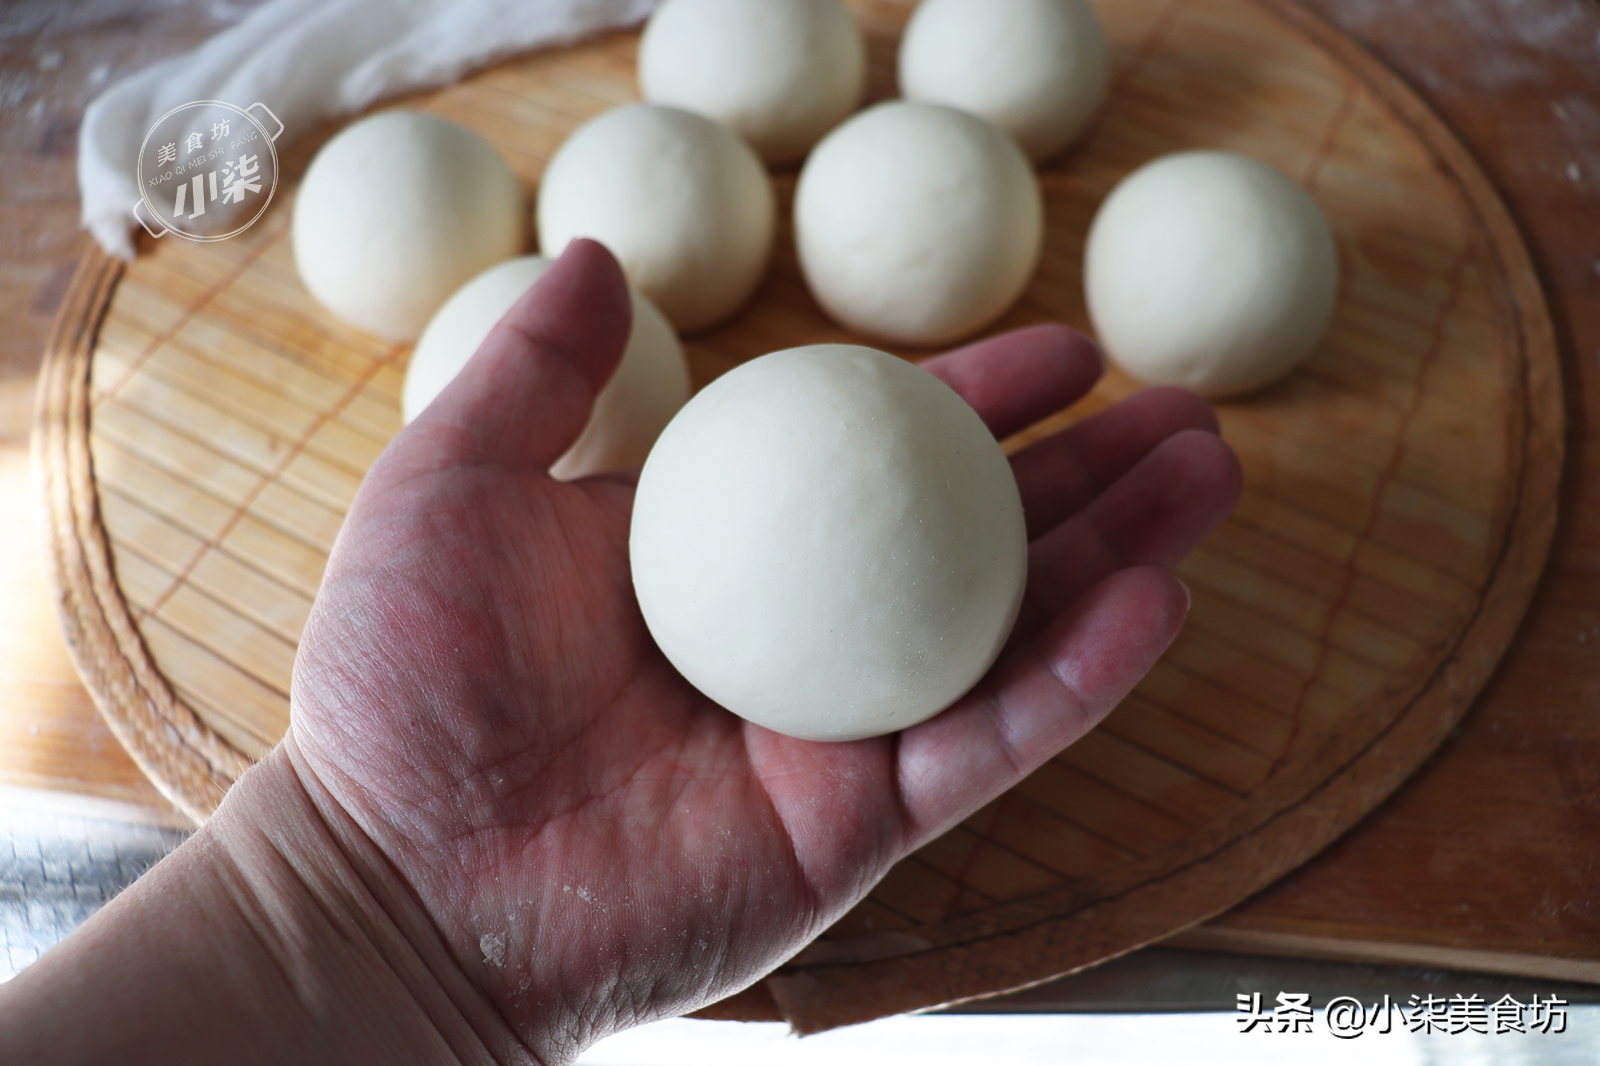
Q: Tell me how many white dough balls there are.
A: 8